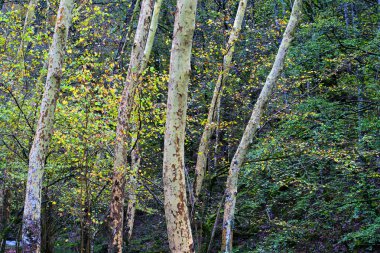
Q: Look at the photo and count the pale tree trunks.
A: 6